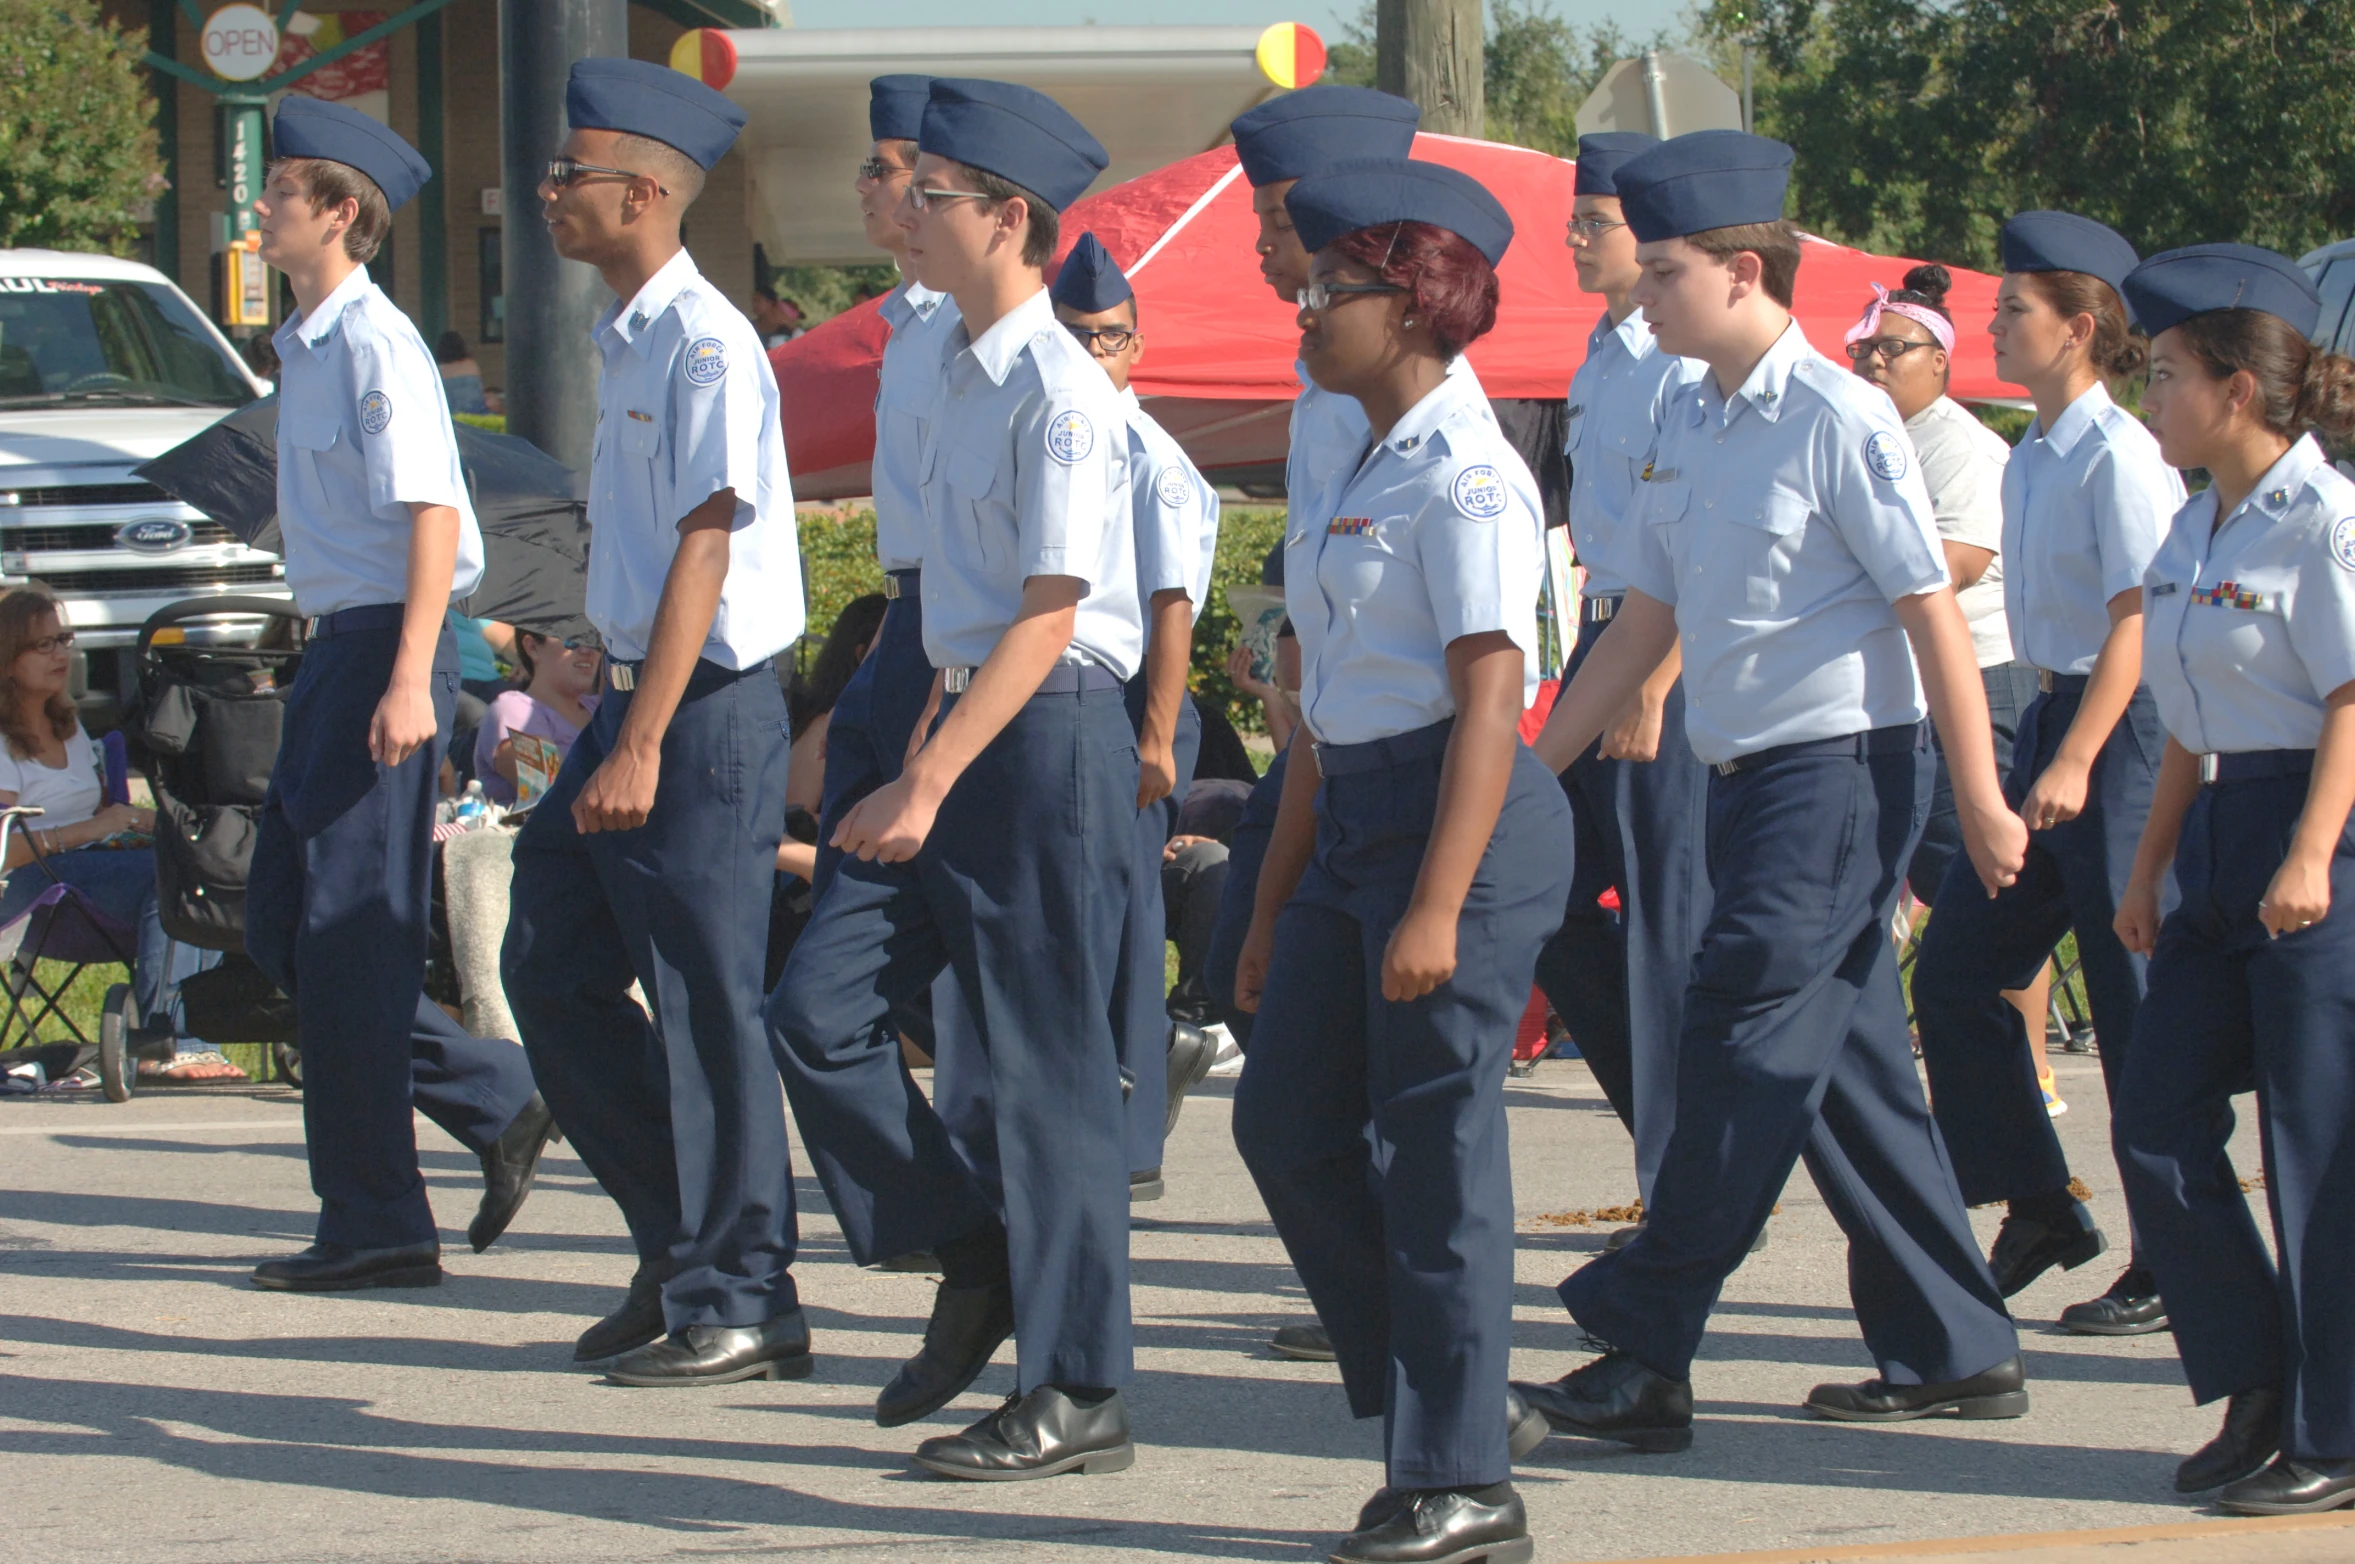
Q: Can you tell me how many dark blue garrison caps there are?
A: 11